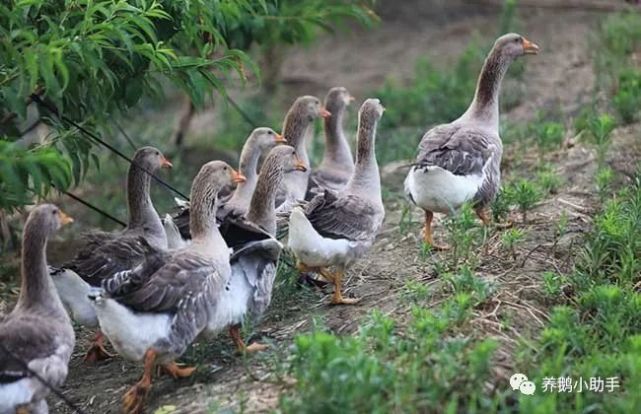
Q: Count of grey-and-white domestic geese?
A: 9